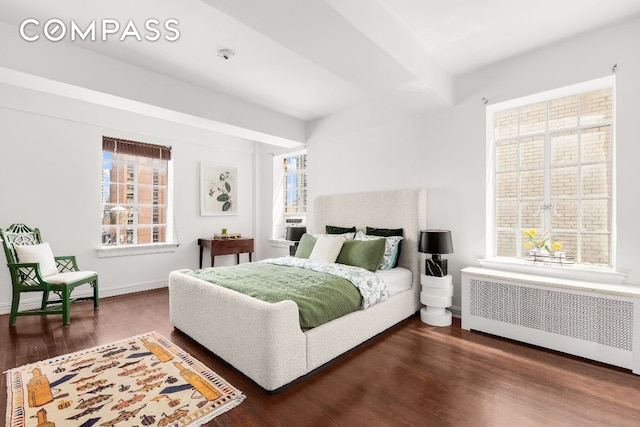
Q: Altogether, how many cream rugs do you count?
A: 1